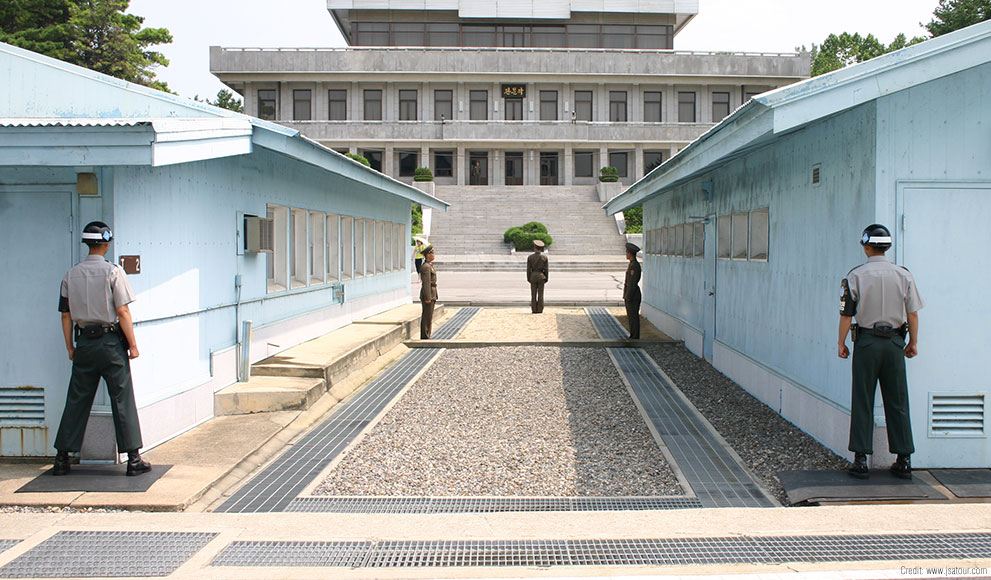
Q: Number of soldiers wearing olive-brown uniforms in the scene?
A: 3